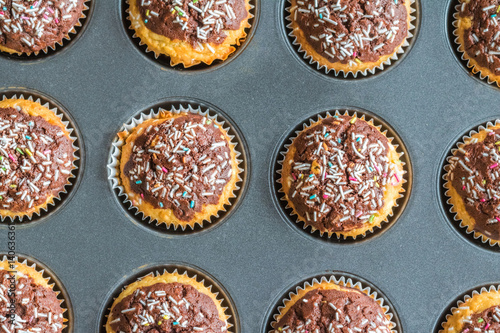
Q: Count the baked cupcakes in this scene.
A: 12